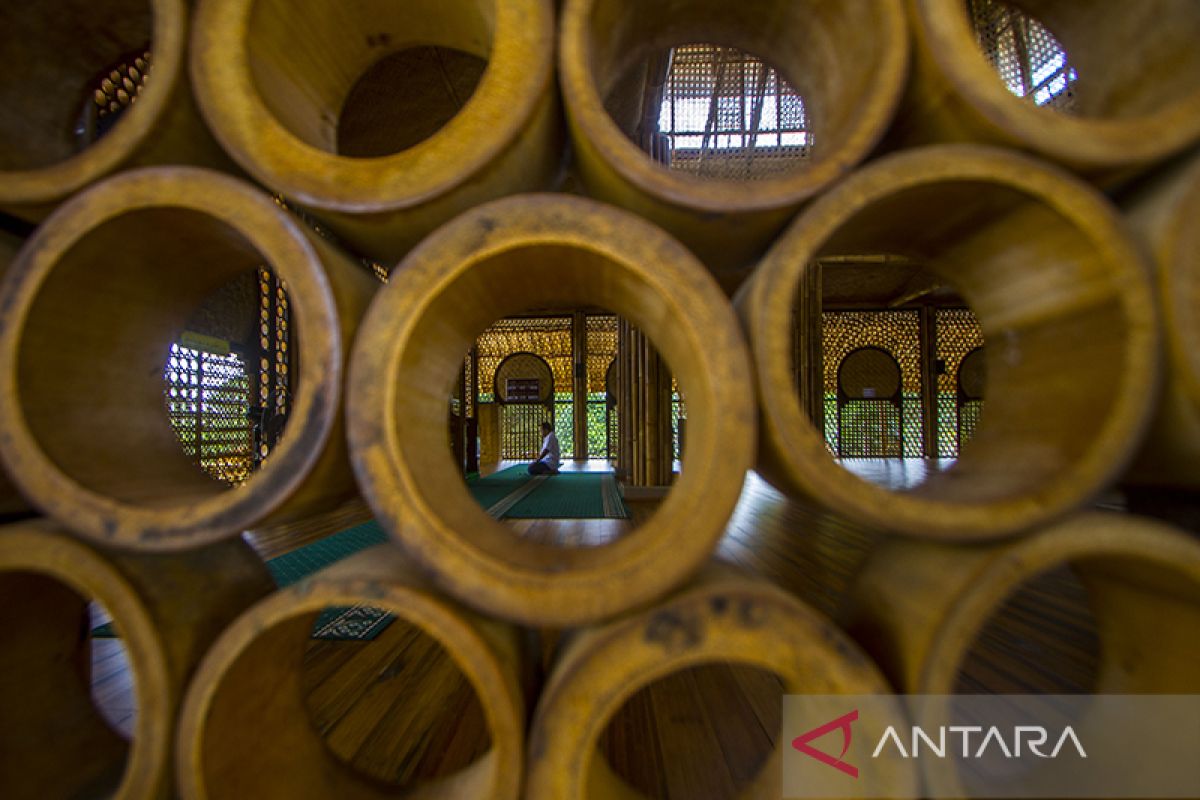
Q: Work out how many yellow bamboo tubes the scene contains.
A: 12